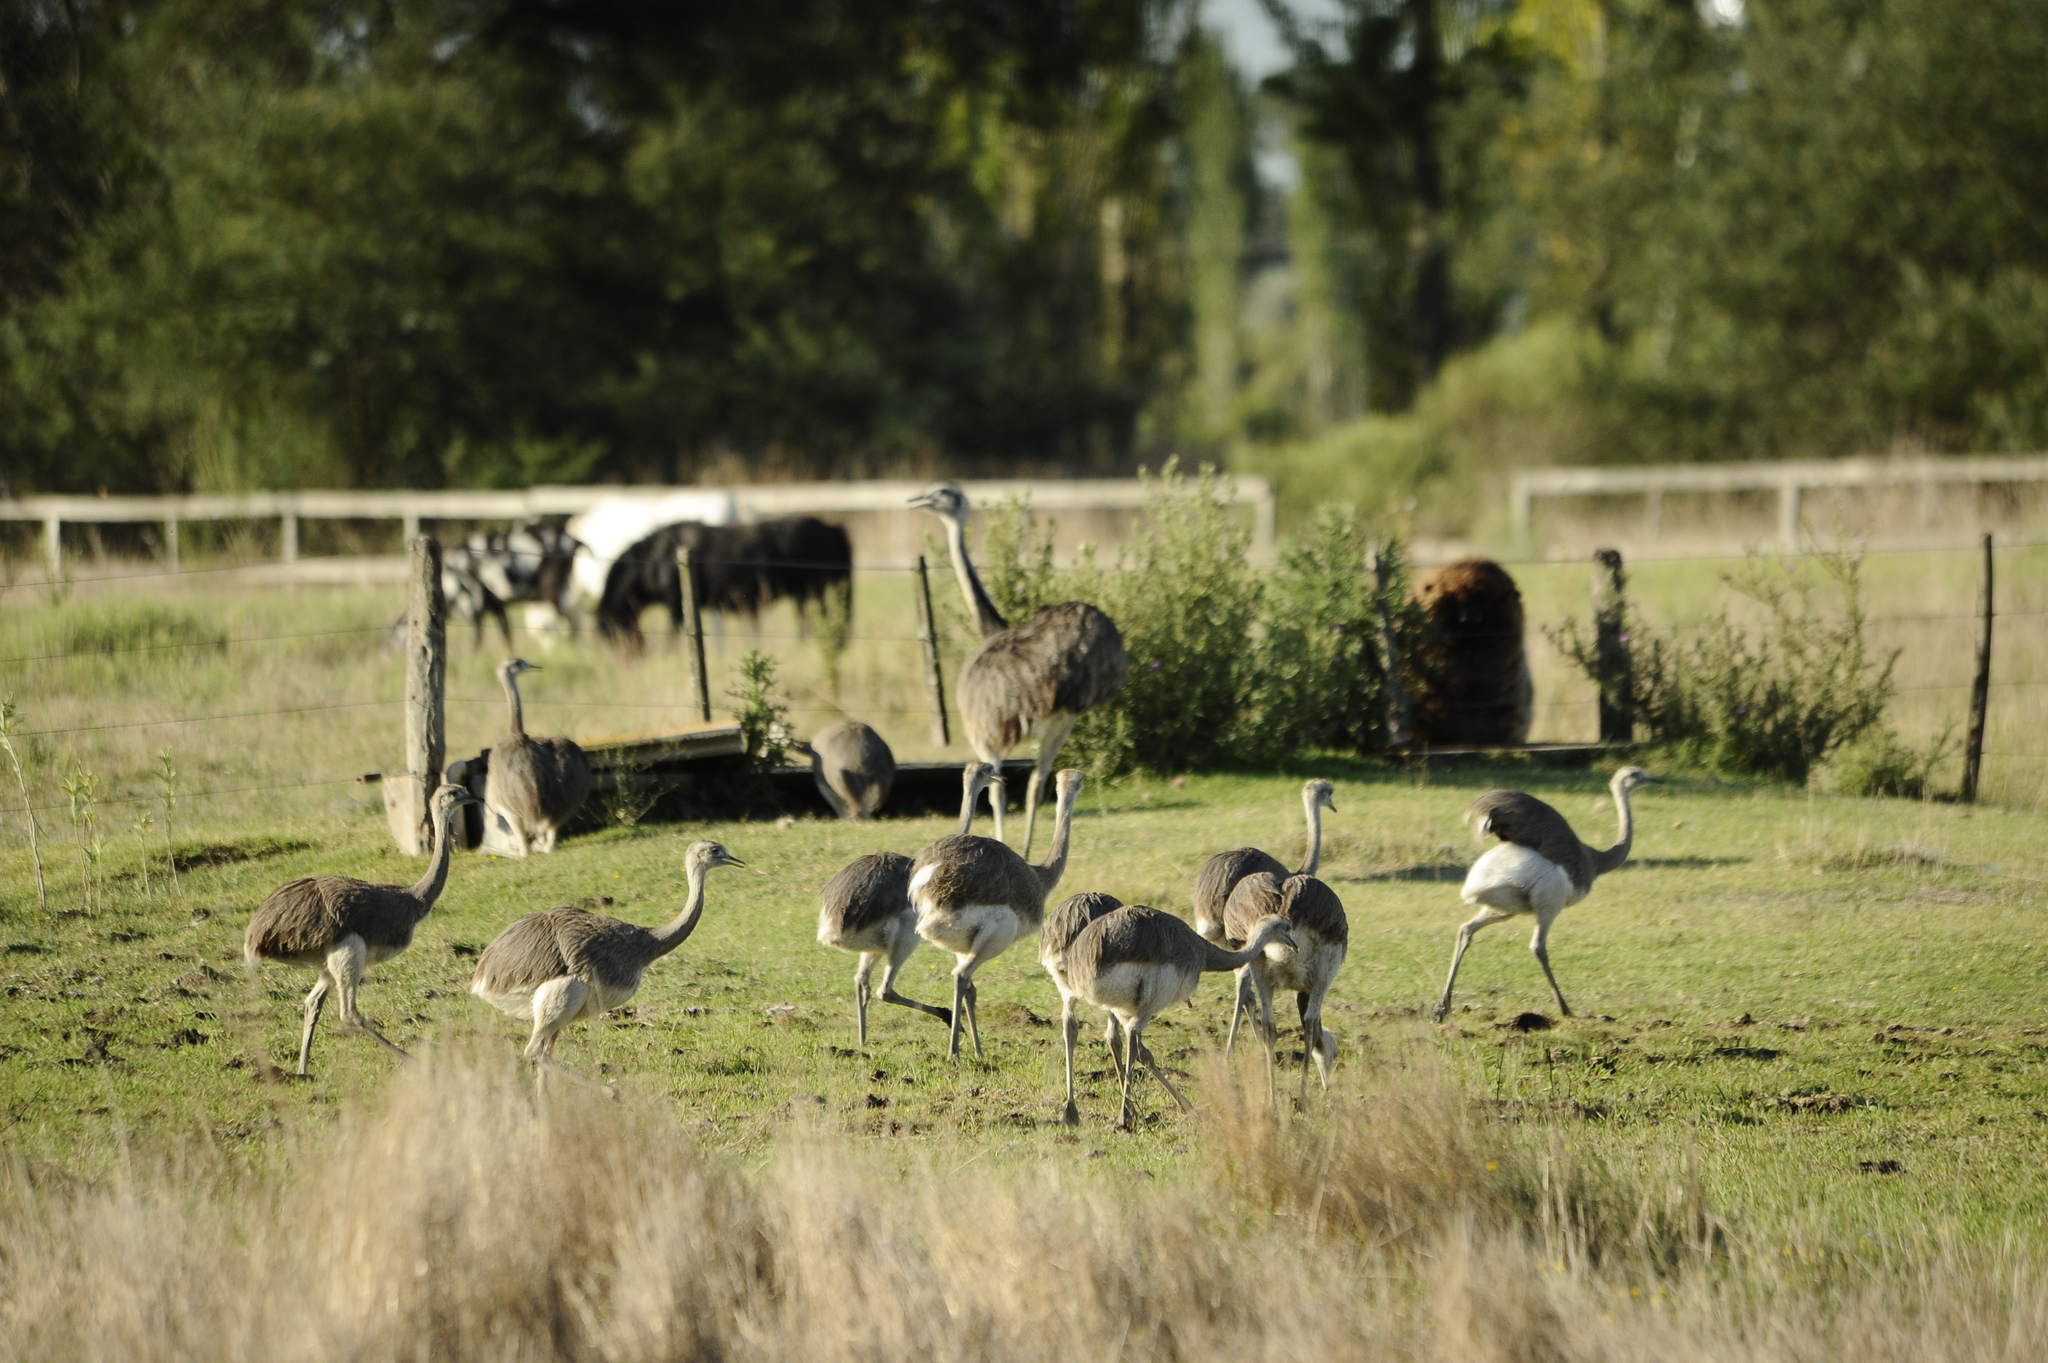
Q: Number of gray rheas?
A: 12